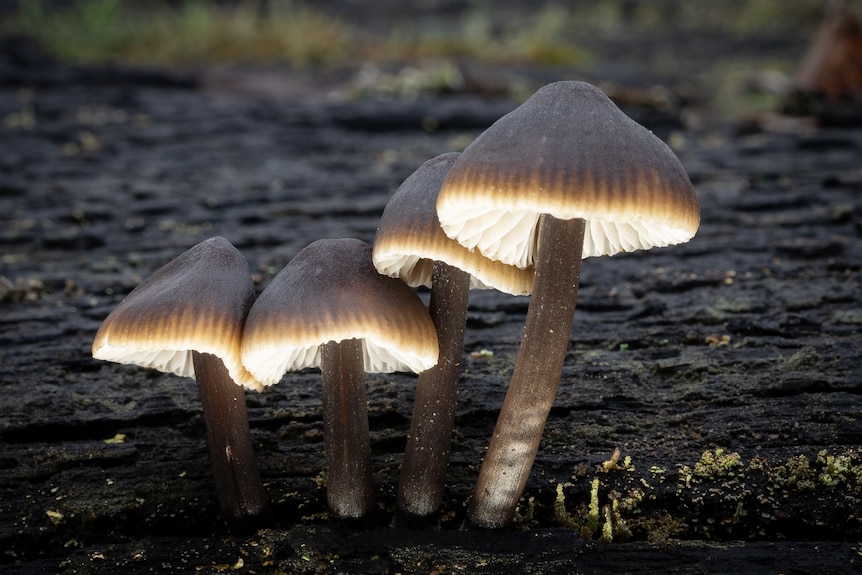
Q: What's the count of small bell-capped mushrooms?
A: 4